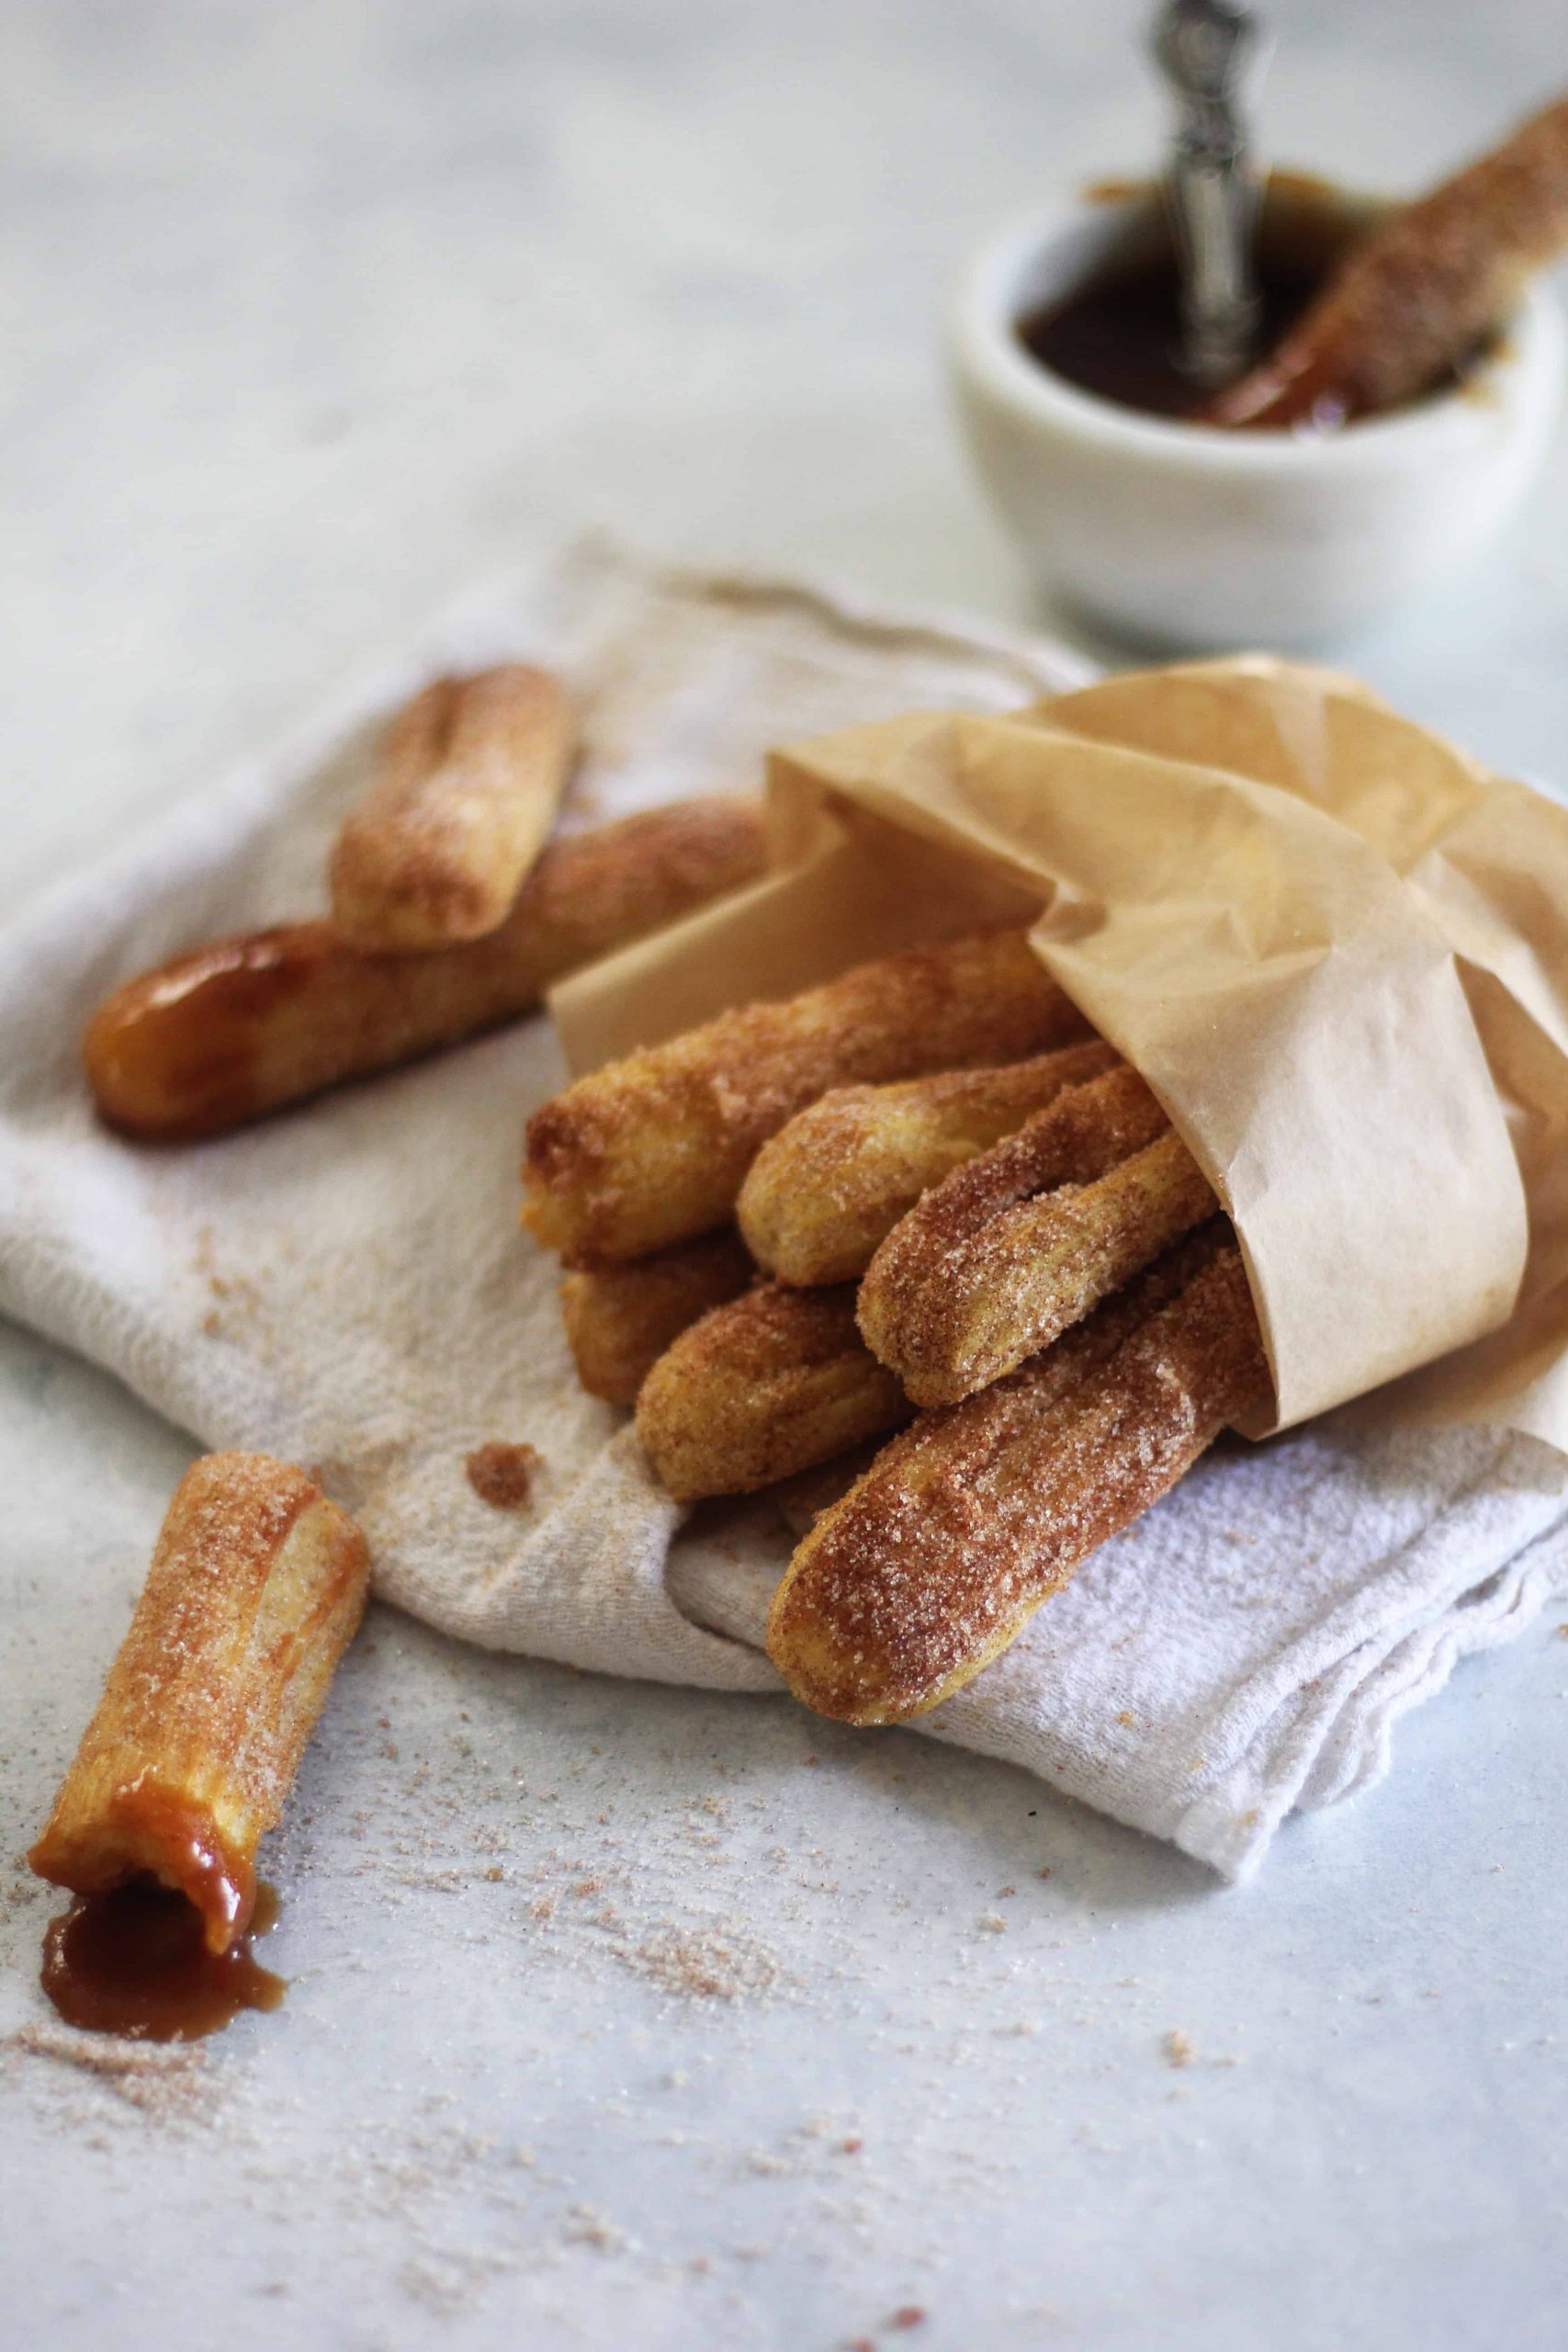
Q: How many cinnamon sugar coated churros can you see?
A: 10